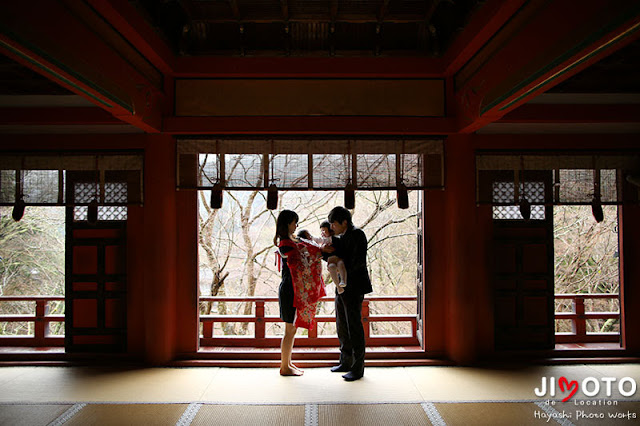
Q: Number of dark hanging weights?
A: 8